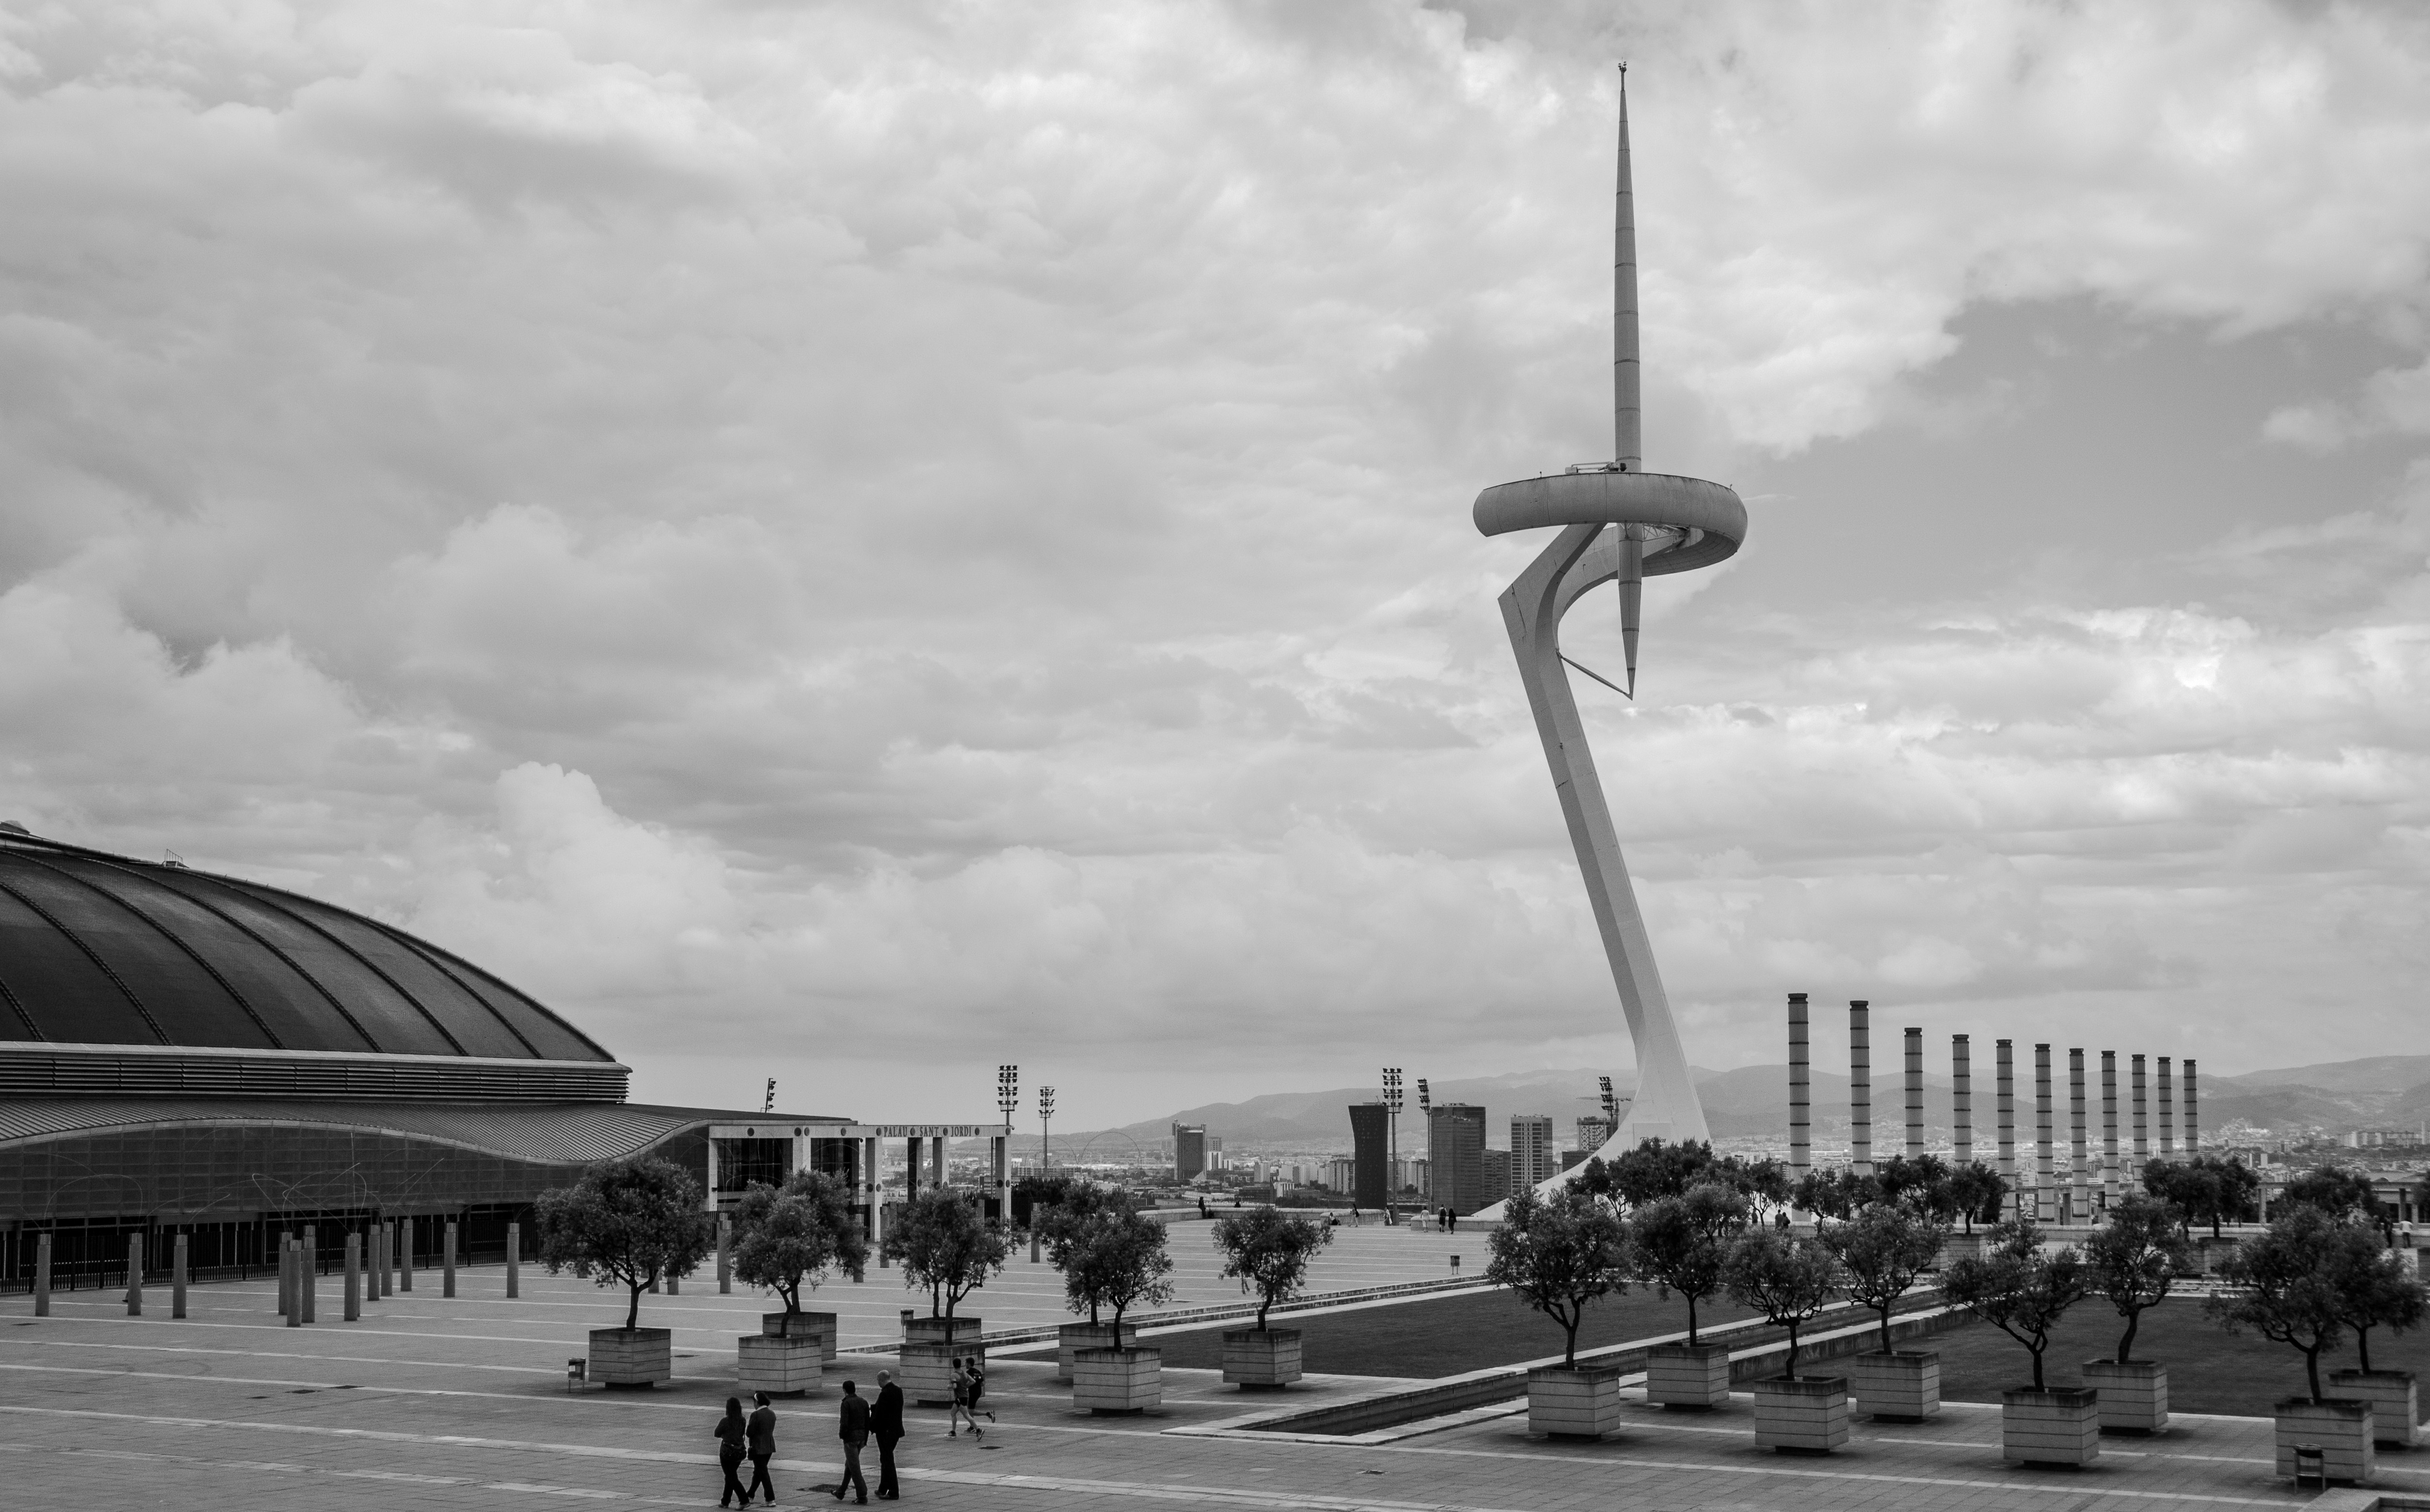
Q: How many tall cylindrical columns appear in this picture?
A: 11